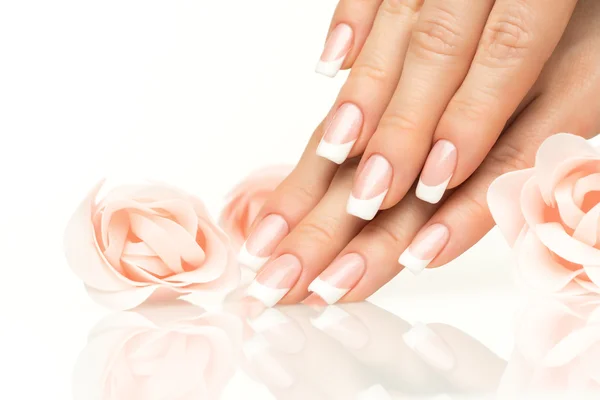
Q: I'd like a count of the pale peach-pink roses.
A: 3